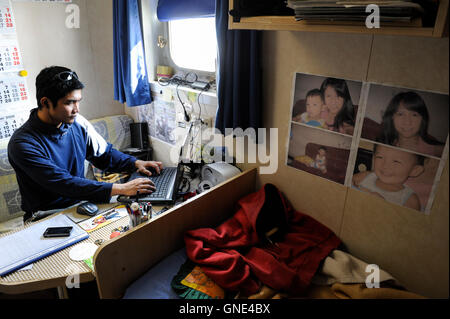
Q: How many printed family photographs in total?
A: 4